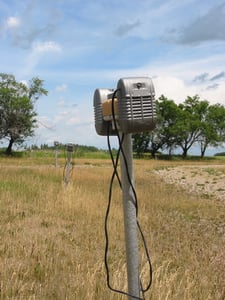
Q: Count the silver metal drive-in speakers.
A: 2